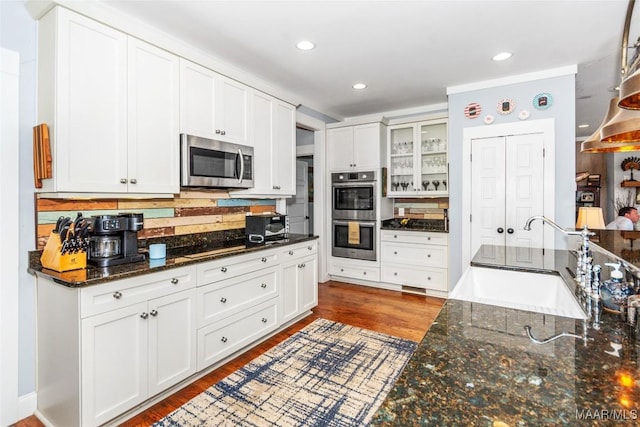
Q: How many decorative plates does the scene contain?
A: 5